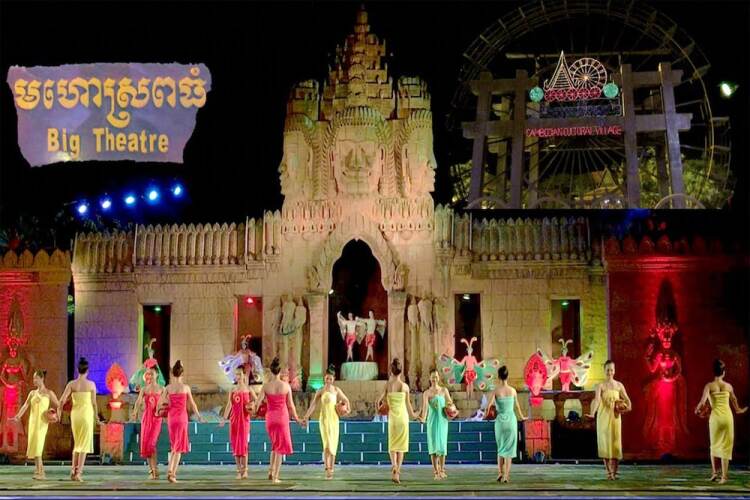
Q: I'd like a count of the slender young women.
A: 12